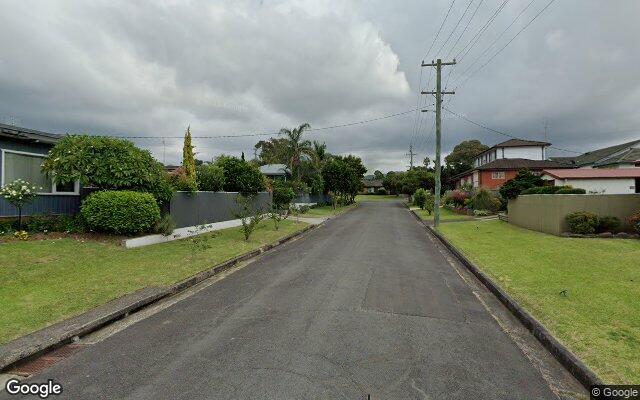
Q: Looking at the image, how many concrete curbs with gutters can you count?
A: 2